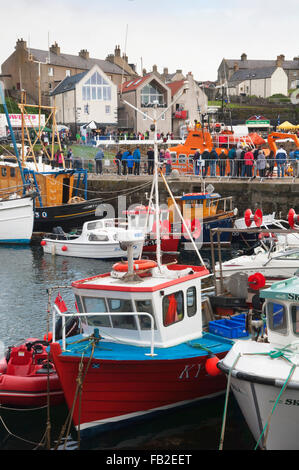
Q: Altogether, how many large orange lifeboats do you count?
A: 1